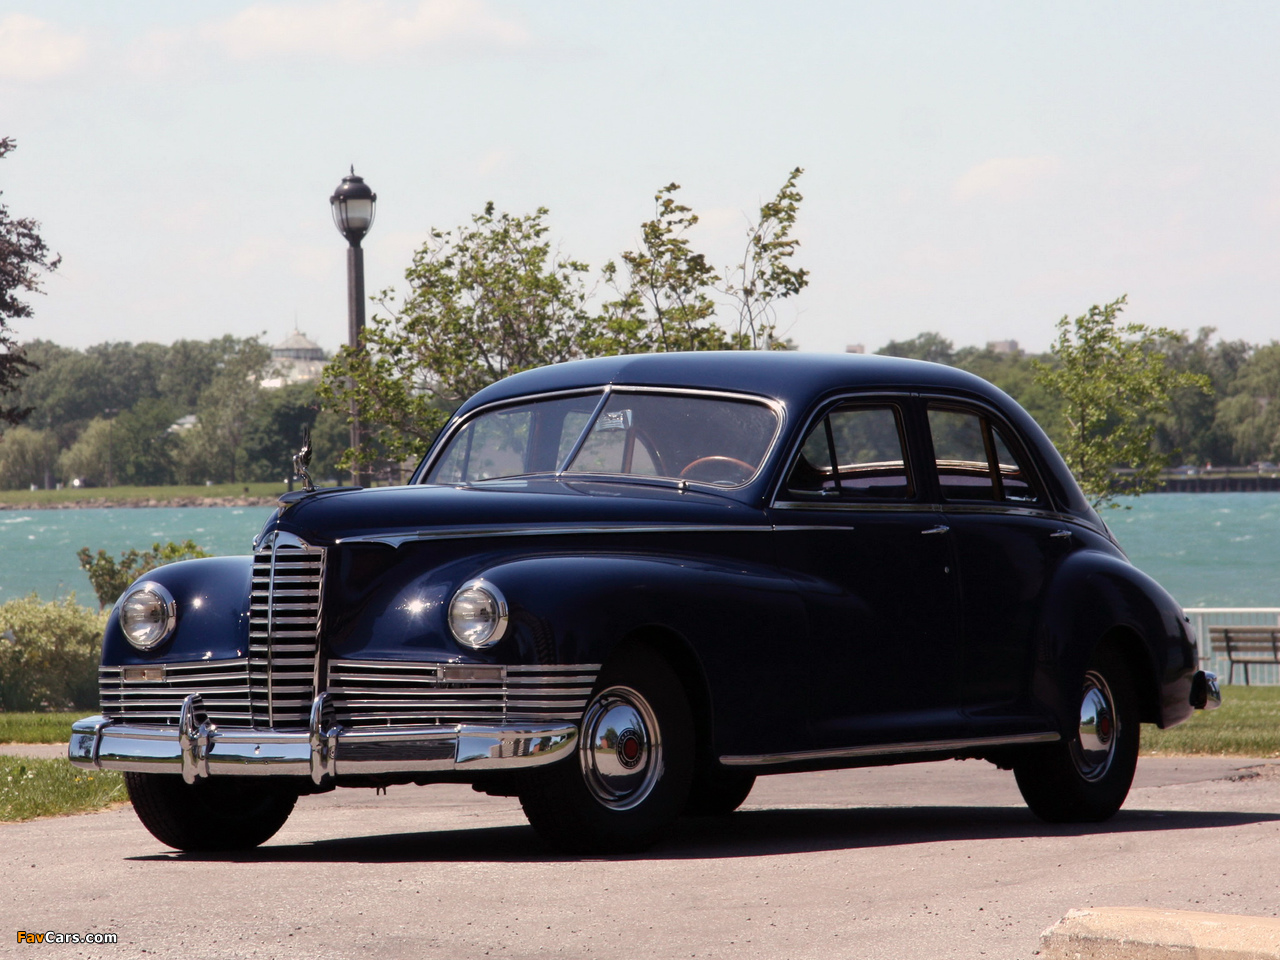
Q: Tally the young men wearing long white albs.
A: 0